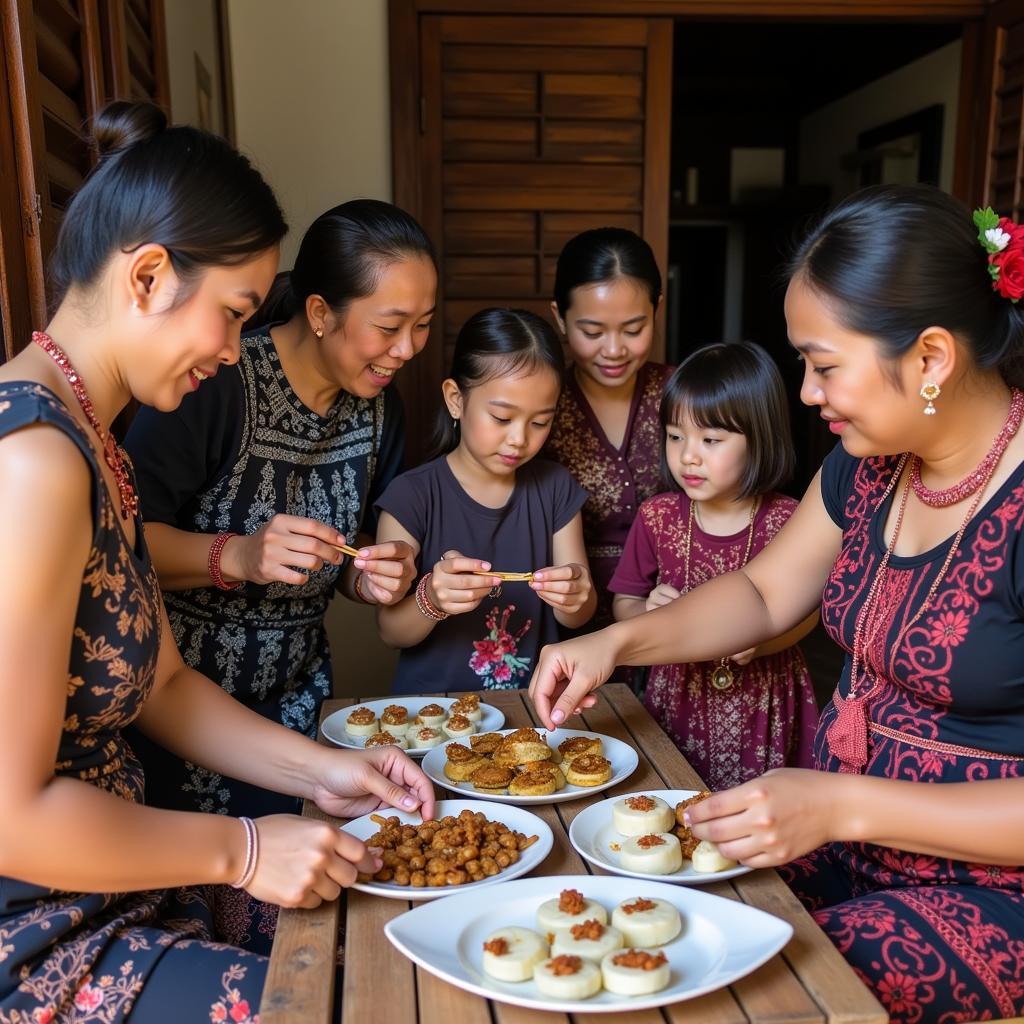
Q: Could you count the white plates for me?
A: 5